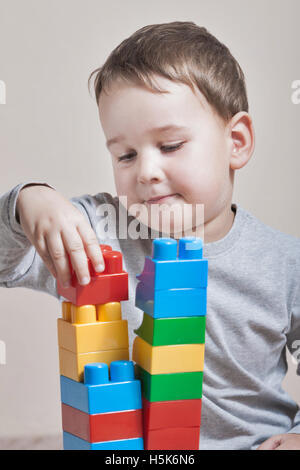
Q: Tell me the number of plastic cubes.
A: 13